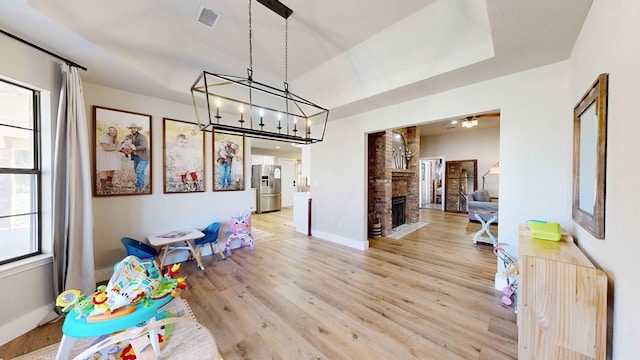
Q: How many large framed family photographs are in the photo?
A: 3